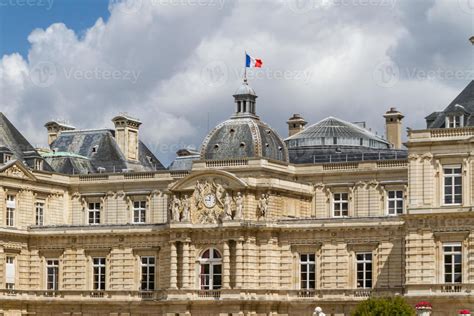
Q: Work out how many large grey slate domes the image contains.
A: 1